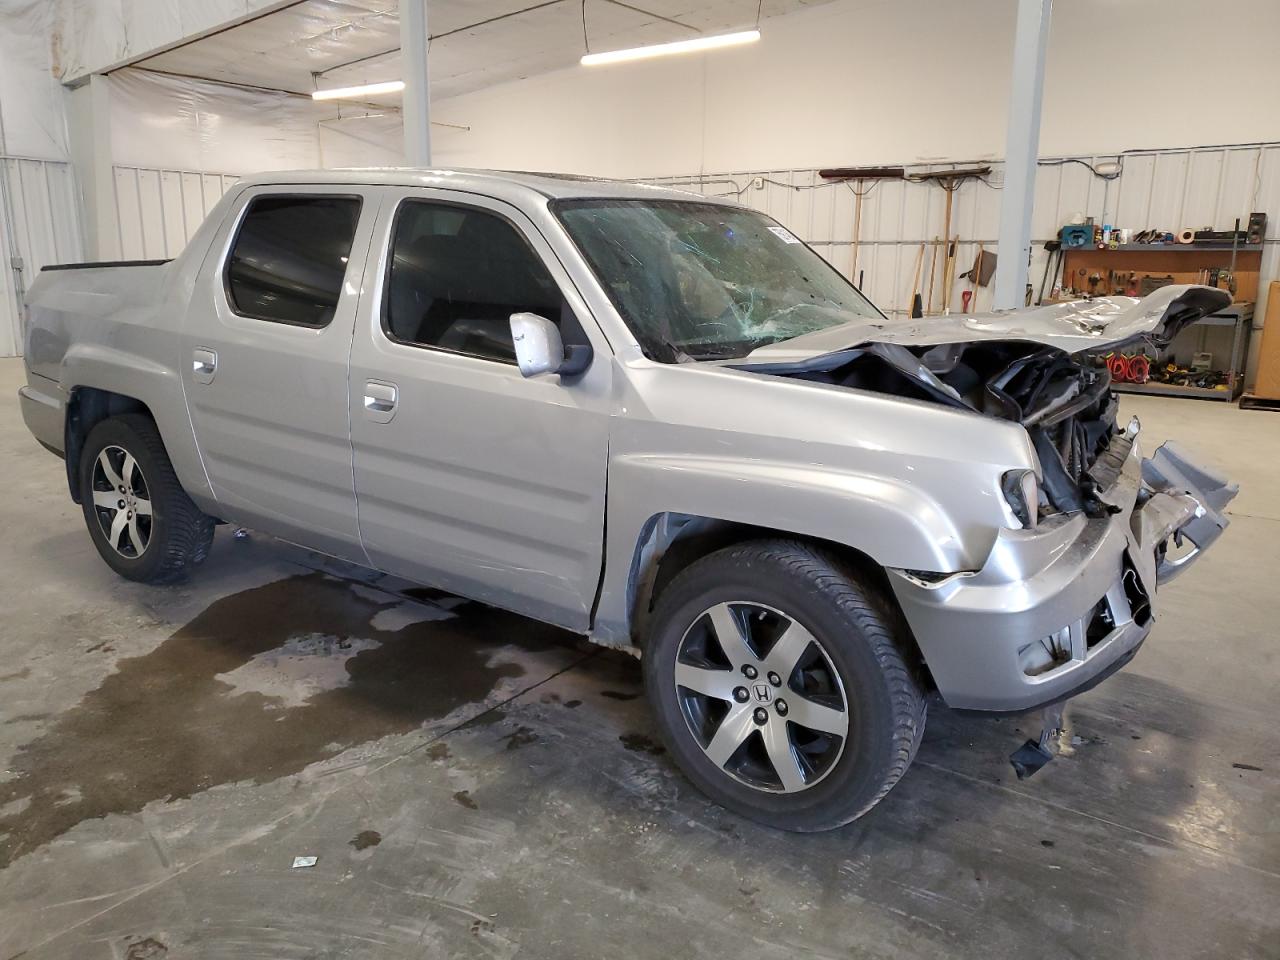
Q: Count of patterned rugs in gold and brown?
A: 0